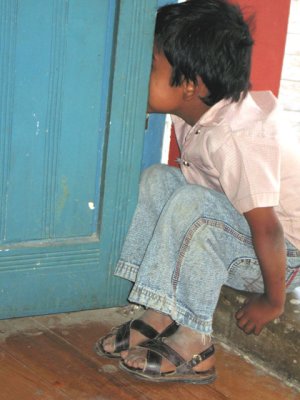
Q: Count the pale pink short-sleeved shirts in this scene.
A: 1